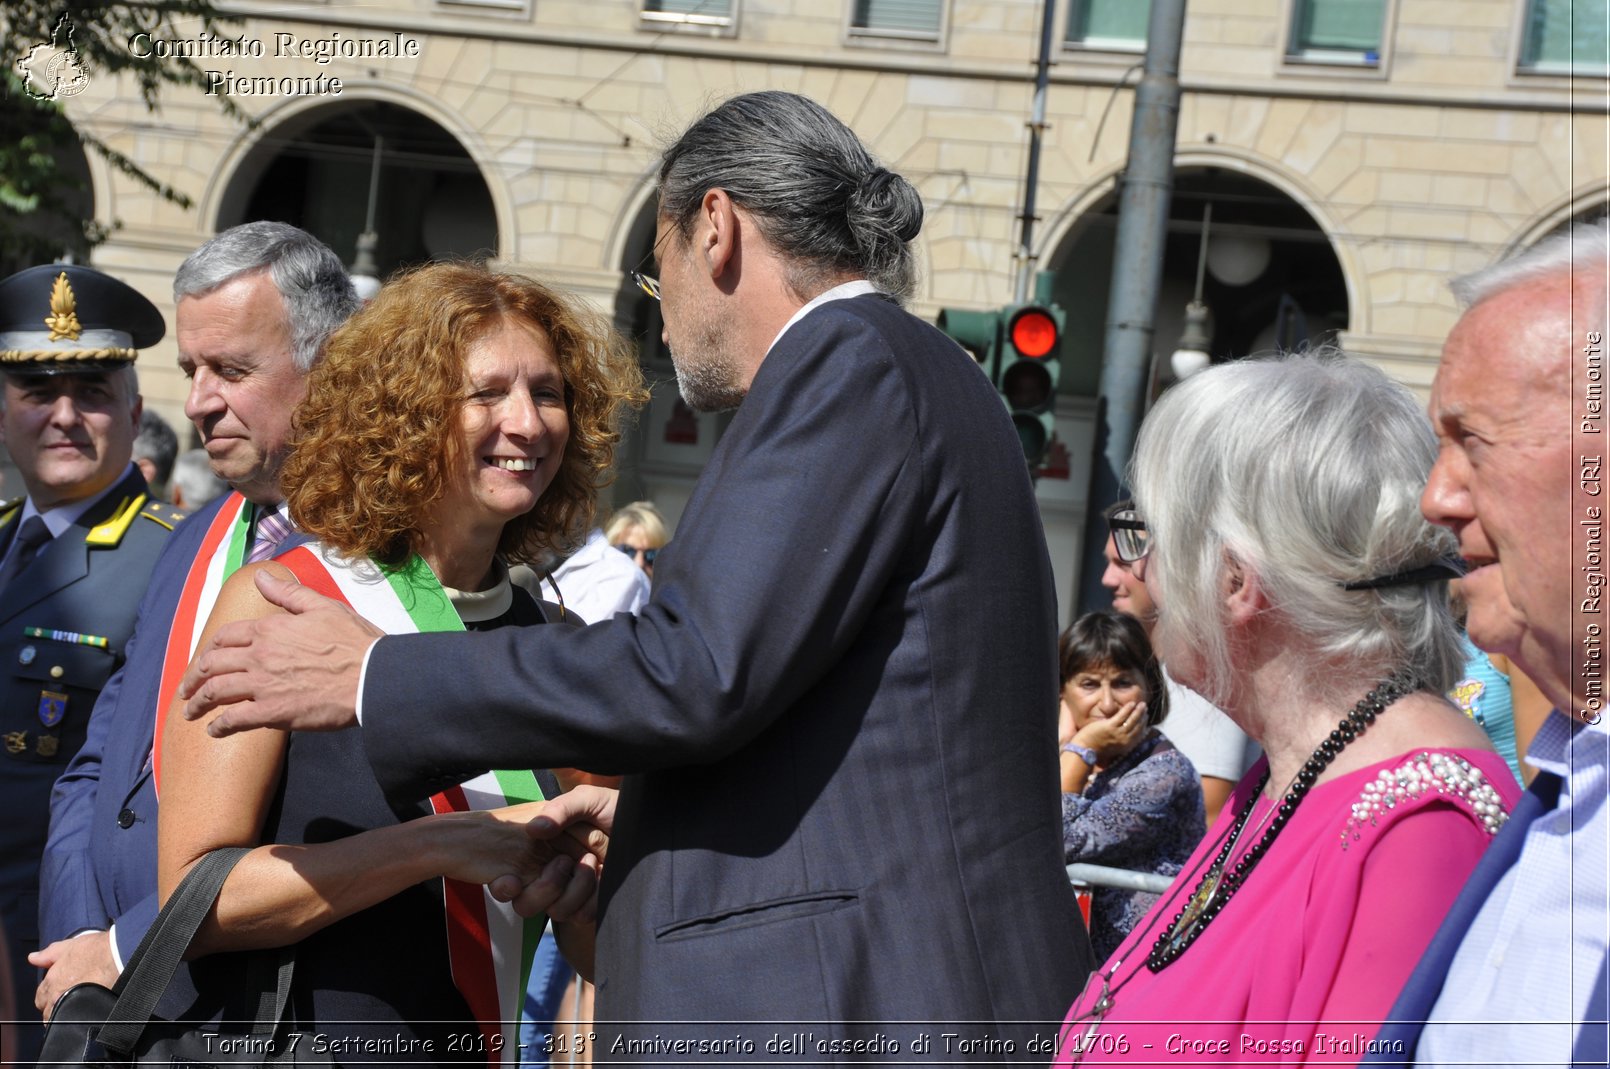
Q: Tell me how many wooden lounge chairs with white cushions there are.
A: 0